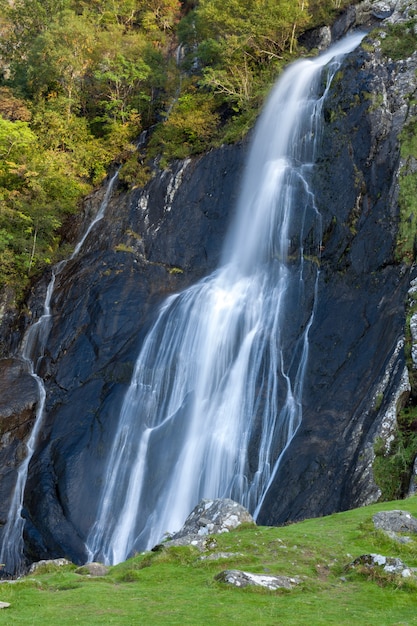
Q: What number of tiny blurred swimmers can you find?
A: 0